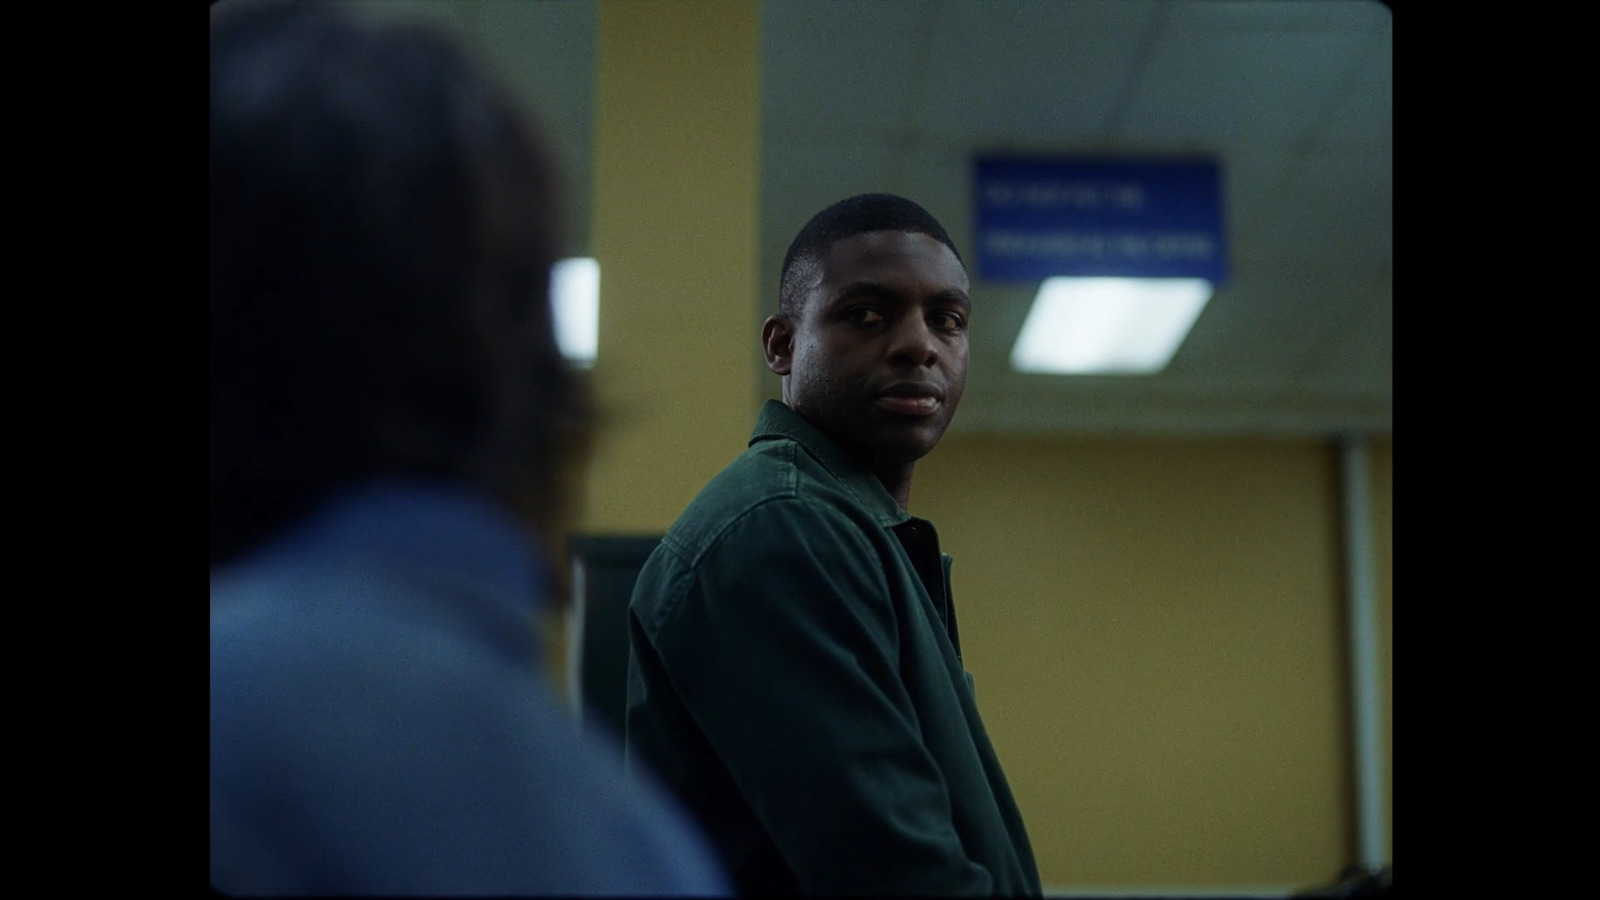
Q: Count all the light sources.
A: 2